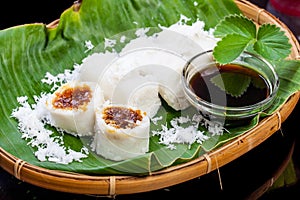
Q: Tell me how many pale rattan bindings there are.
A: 5